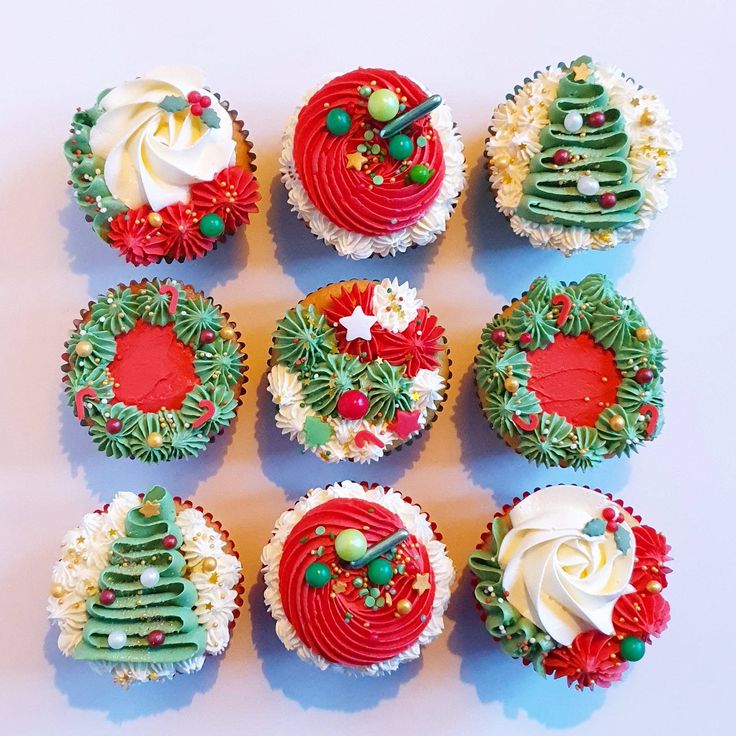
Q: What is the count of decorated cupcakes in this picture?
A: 9